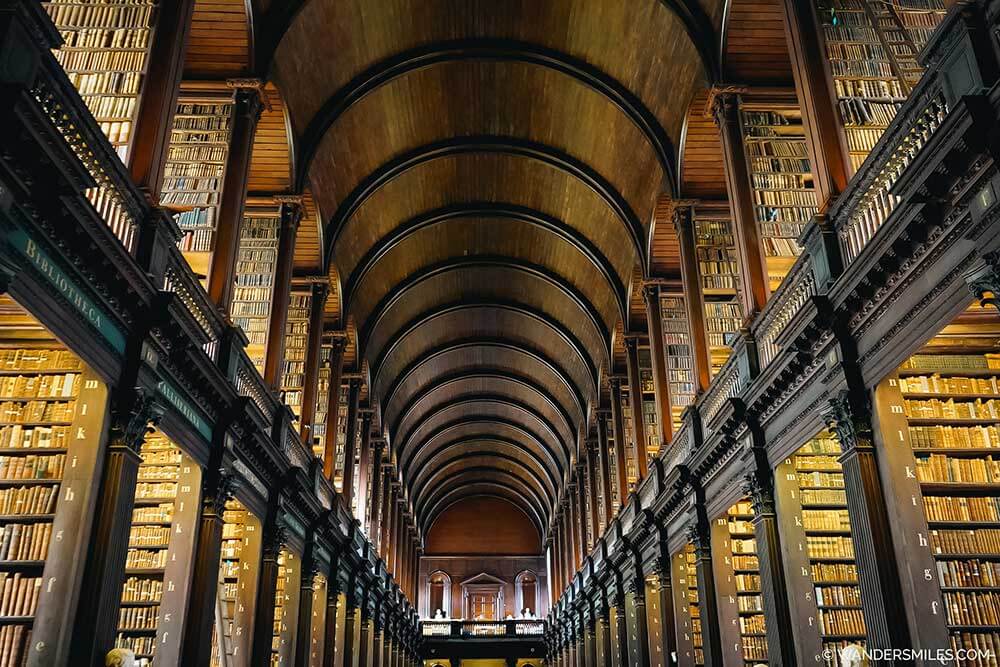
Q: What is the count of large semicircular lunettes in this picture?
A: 1